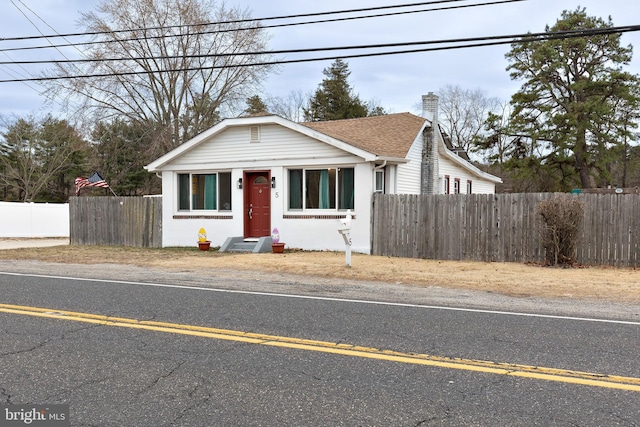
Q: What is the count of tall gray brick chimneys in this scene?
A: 1